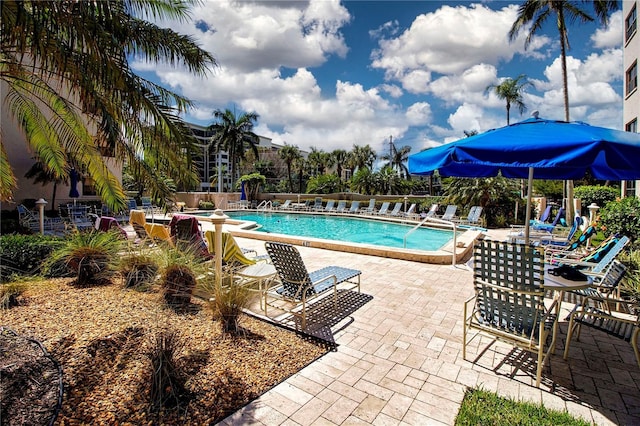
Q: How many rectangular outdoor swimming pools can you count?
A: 1